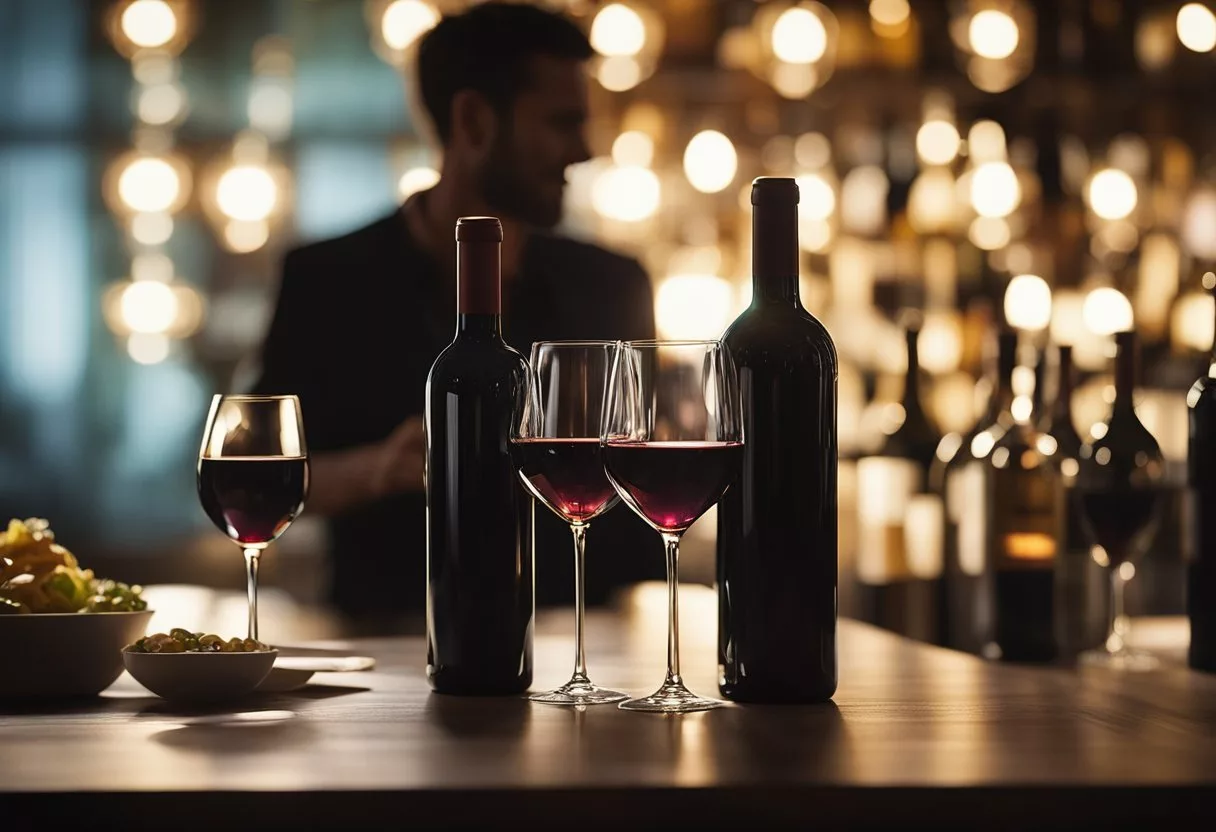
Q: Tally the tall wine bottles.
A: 2